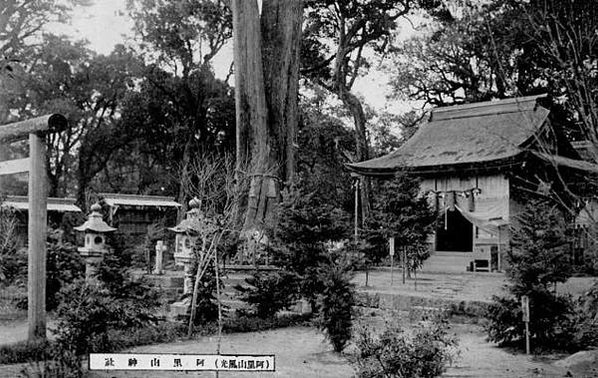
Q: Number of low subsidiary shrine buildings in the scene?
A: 2